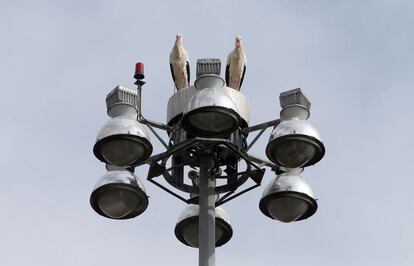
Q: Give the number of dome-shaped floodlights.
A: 6